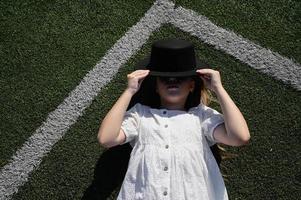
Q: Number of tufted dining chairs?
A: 0